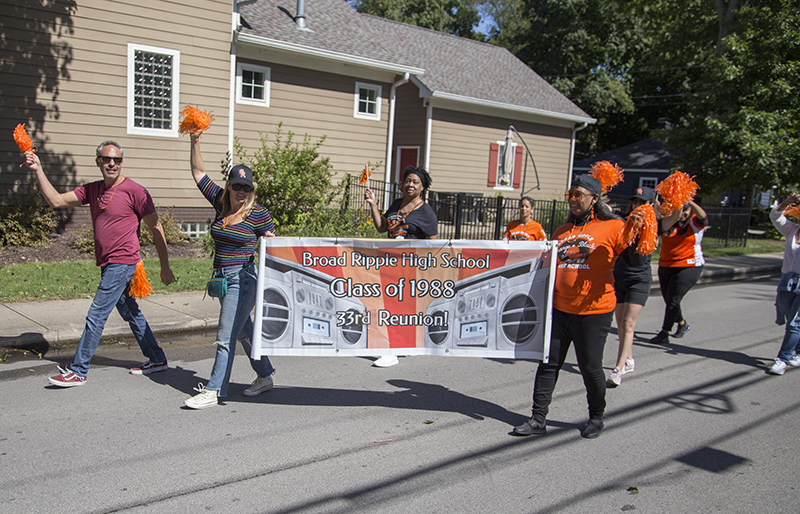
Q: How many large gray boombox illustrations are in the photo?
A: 2